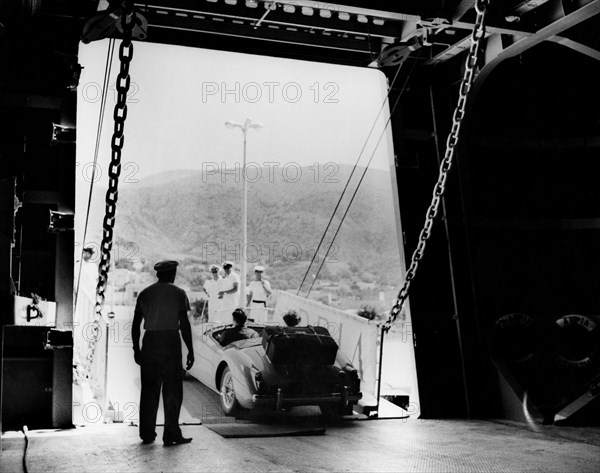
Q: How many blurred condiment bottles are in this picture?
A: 0